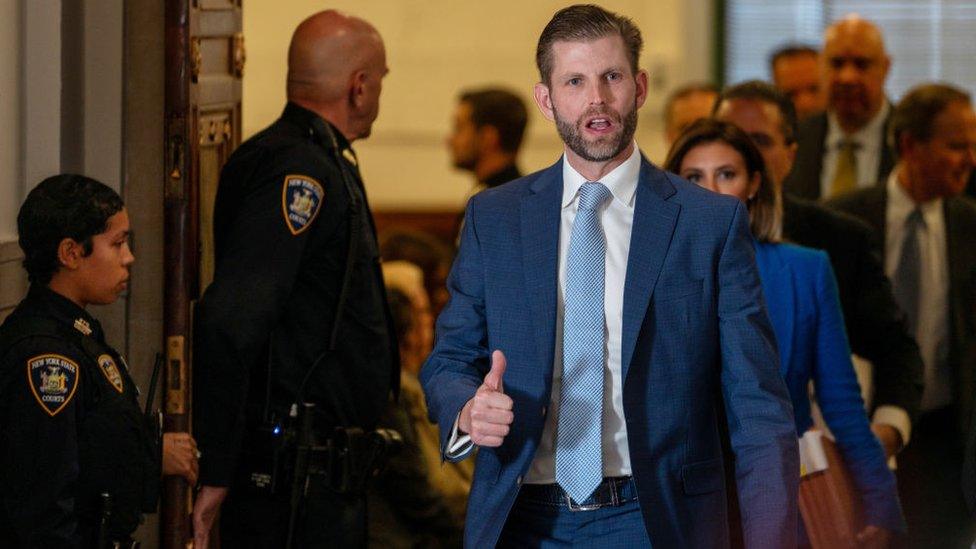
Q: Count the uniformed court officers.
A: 2